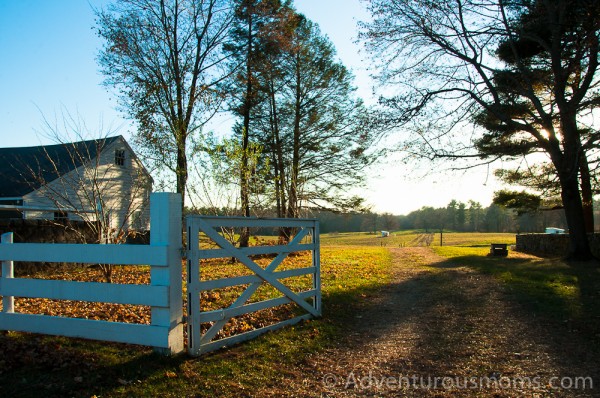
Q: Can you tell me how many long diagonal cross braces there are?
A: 2